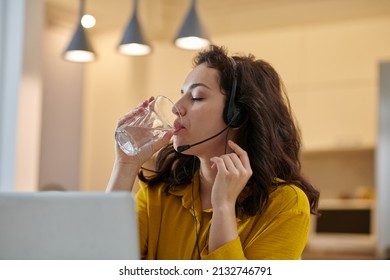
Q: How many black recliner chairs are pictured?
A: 0